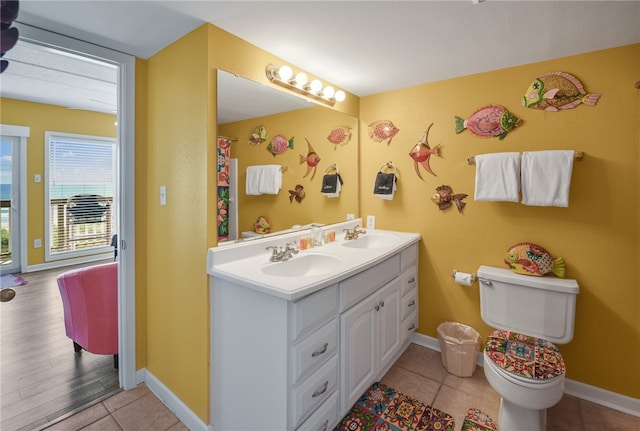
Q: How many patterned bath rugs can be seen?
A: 2